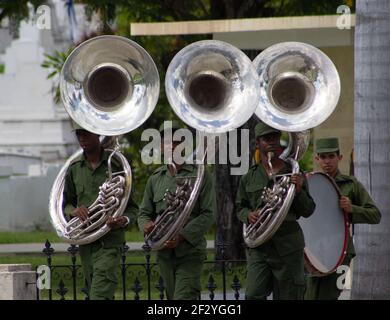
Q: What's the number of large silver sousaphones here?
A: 3